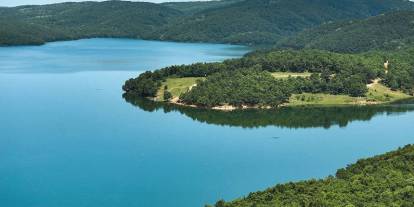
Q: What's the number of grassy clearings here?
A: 3